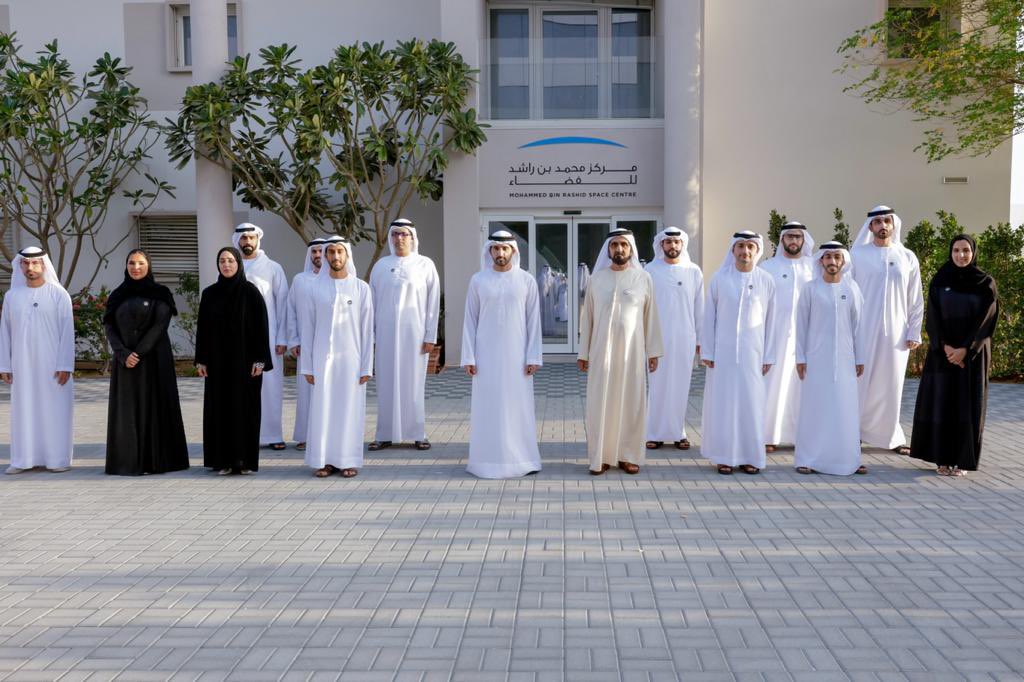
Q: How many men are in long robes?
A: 12